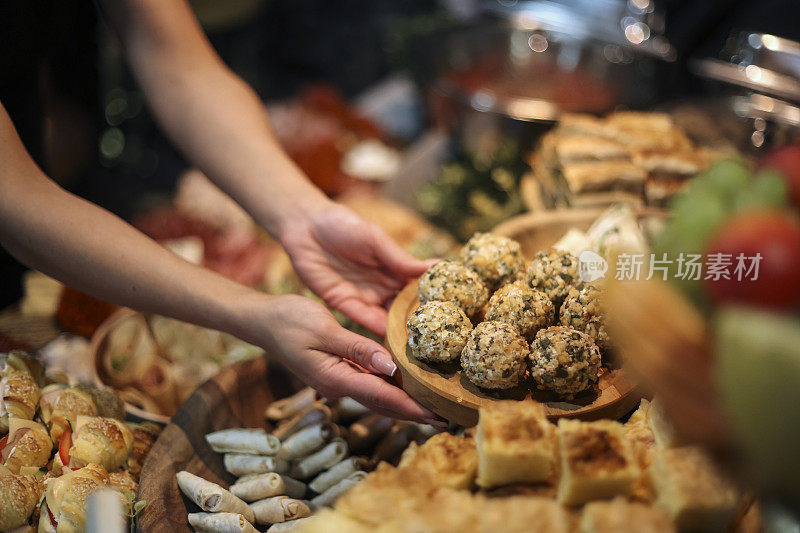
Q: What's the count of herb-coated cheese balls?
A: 8